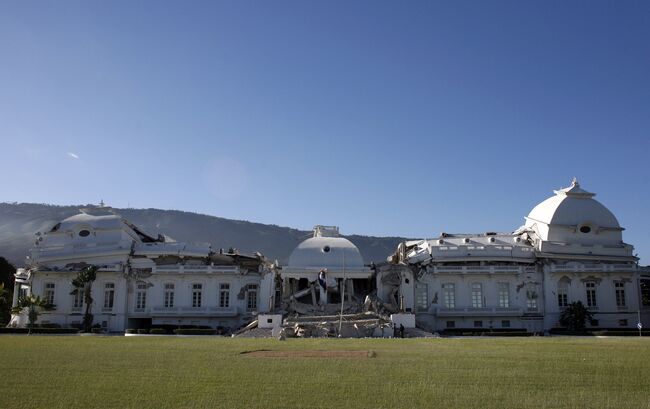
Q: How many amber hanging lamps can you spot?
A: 0